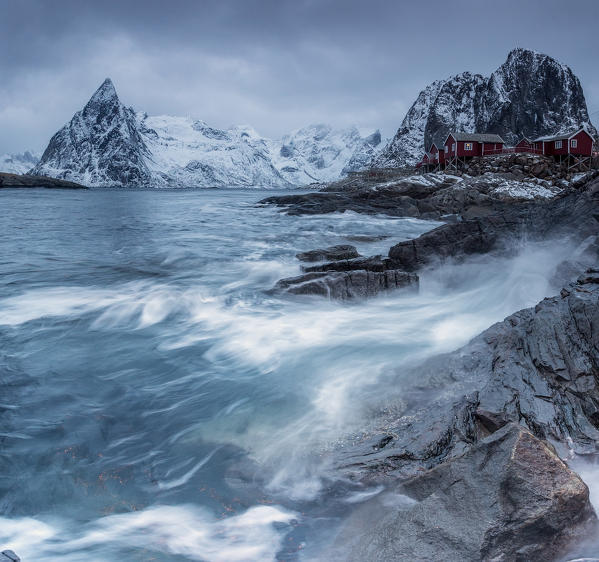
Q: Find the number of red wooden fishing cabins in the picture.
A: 5